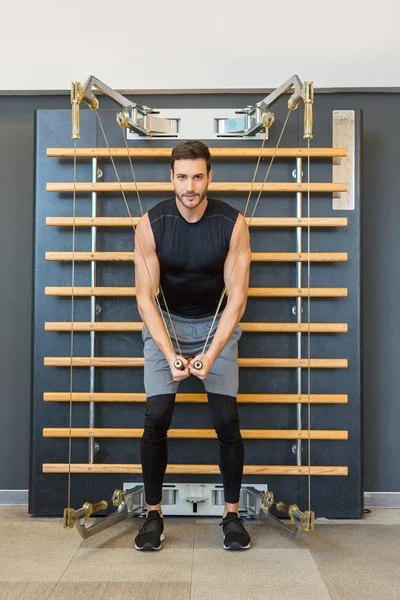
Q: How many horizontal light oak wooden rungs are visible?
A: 10